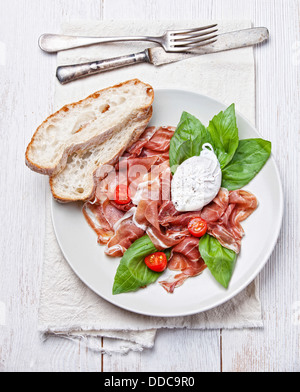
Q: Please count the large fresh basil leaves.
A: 5